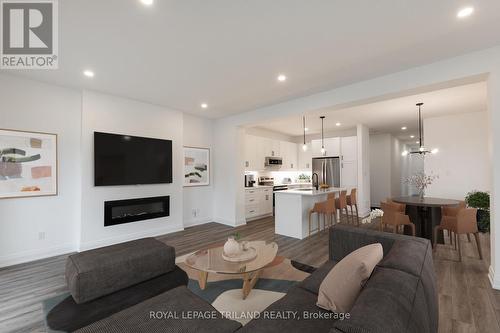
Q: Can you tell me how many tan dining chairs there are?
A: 4